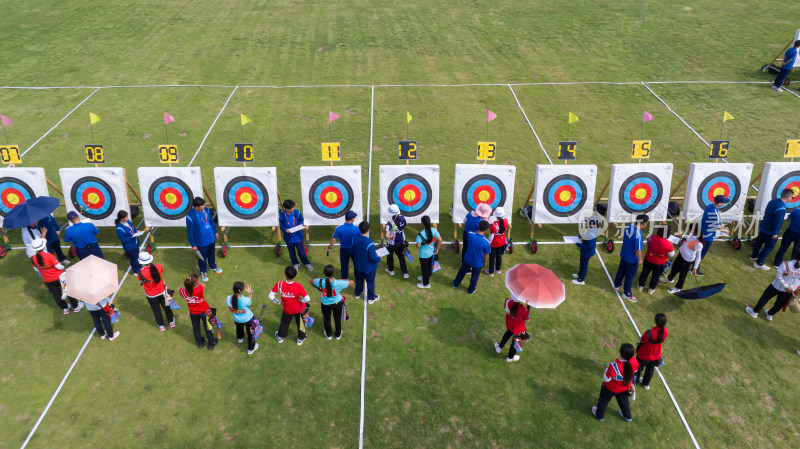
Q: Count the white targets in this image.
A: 11